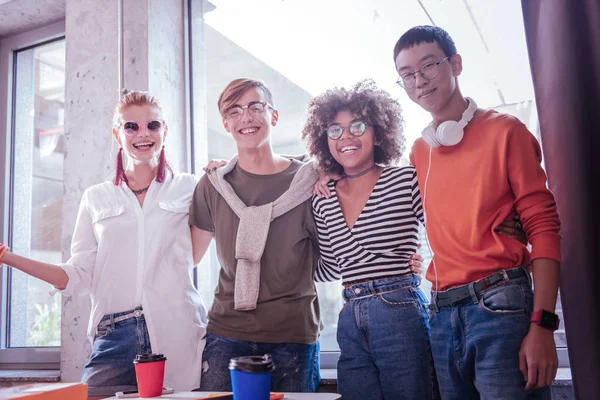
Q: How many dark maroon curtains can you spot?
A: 1